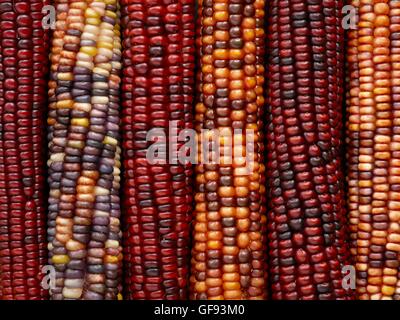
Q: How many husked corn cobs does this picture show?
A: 6